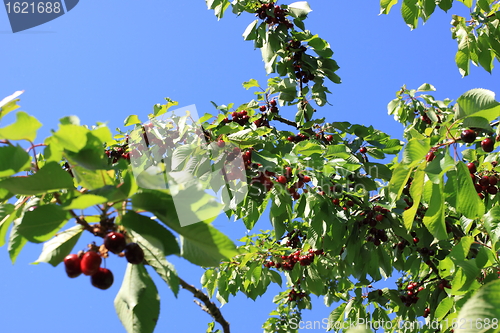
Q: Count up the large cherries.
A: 5